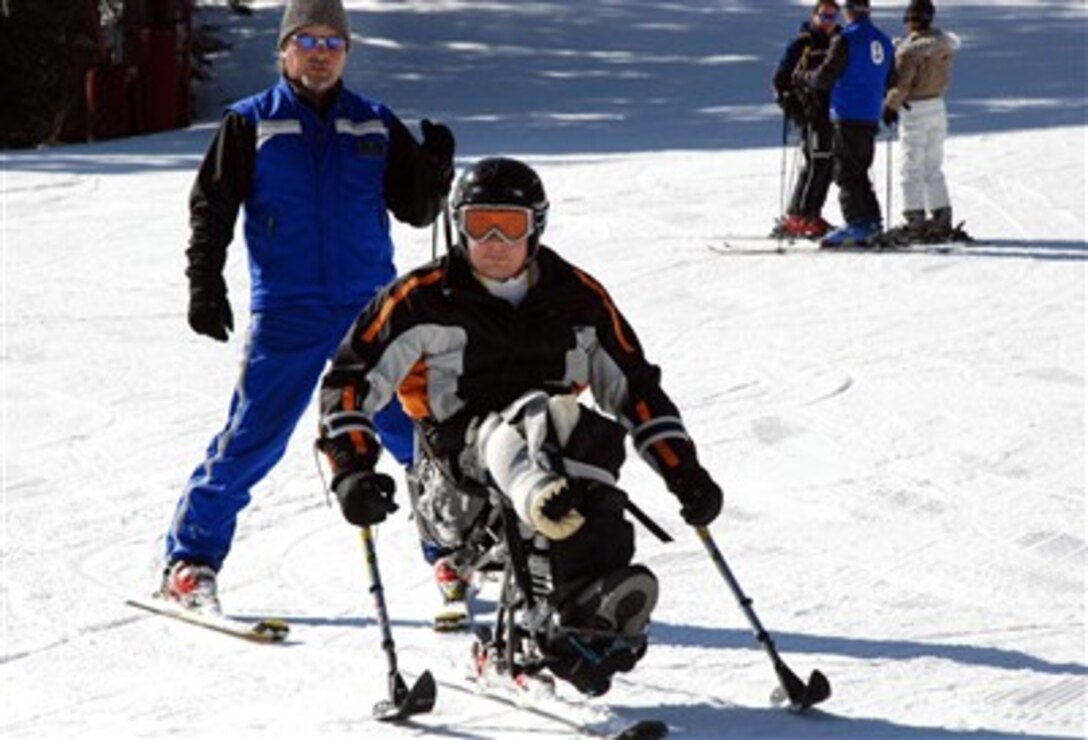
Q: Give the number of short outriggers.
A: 2